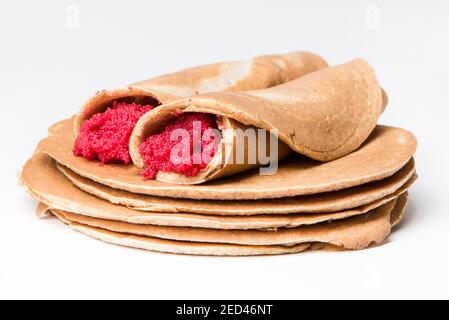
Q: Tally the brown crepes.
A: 7